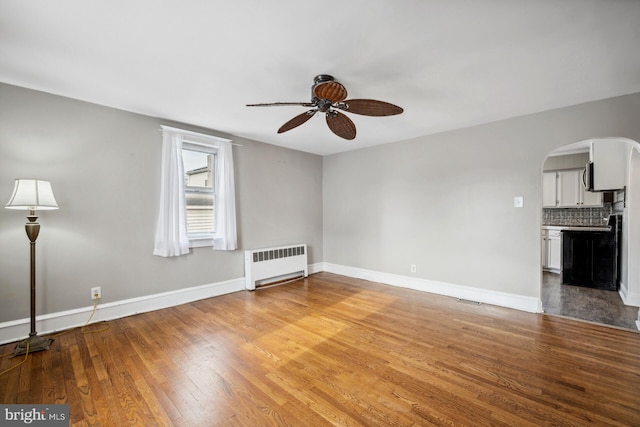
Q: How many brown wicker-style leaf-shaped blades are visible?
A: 5